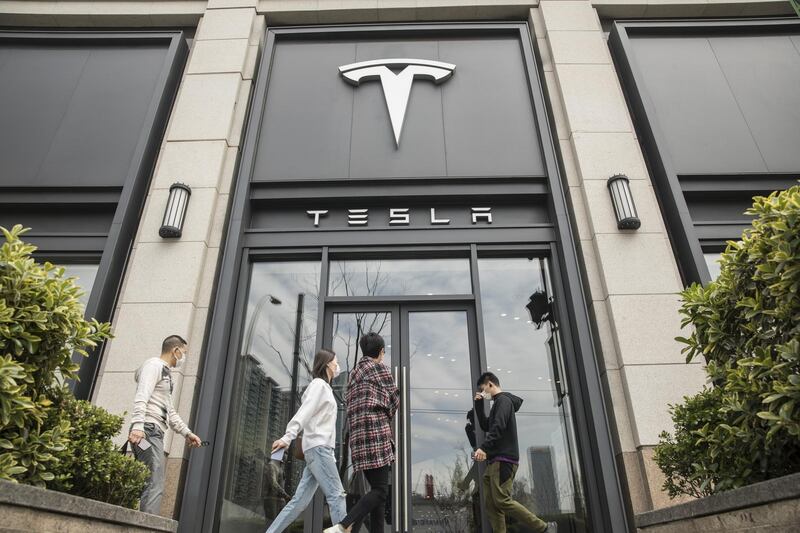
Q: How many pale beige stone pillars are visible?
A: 2